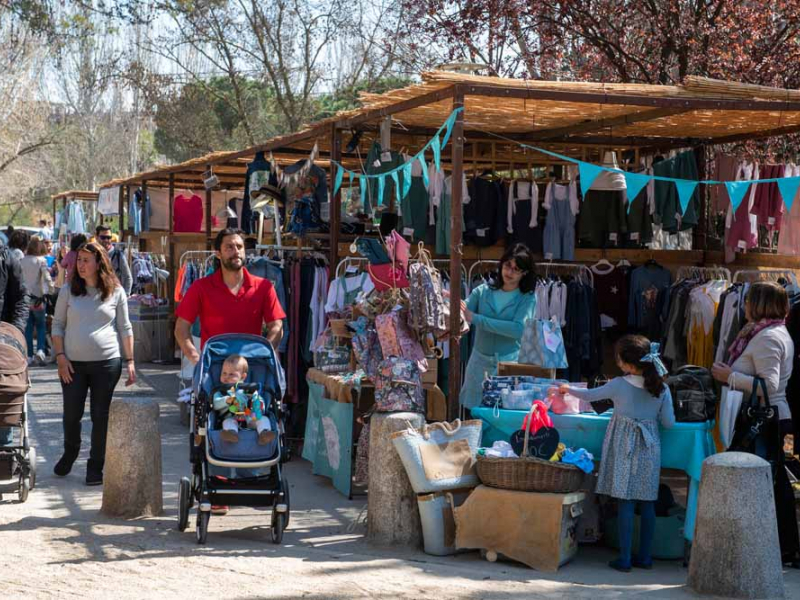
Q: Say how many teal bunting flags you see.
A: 14